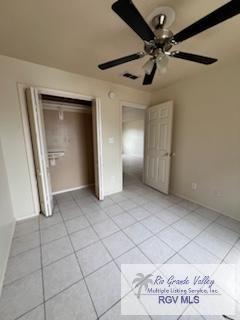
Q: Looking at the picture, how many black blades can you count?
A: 5